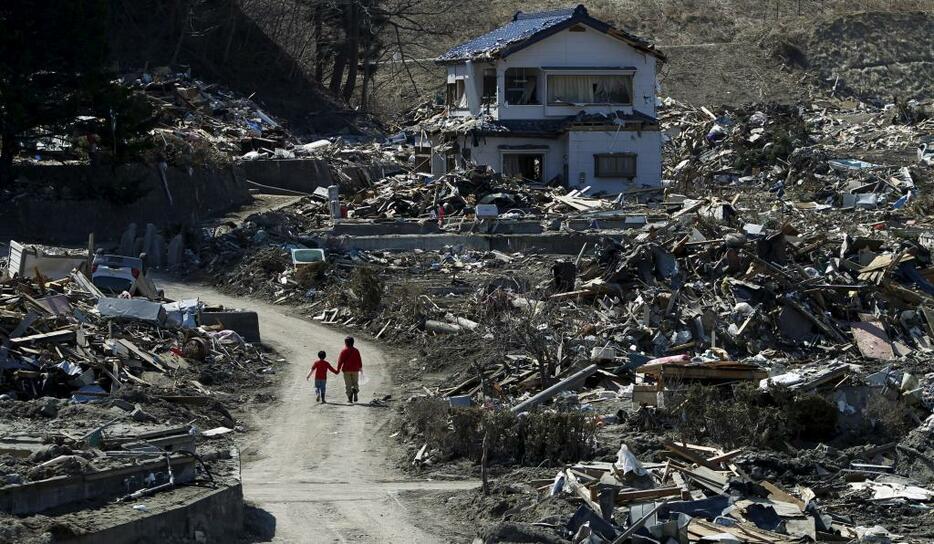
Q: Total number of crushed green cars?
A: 0